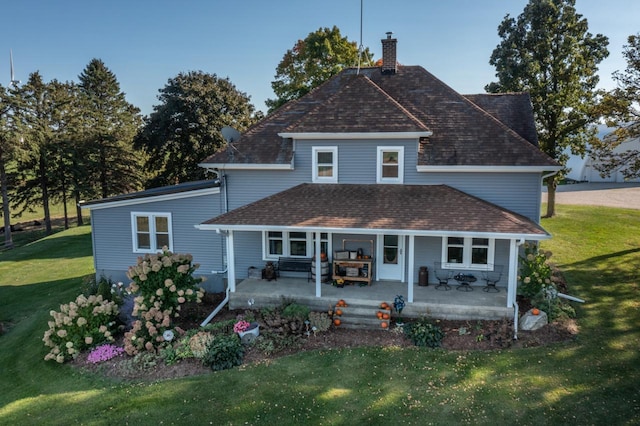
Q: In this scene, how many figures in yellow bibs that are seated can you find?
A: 0